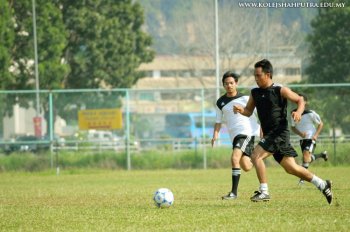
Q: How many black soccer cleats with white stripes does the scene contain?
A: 2